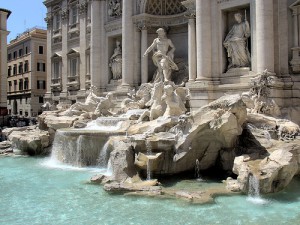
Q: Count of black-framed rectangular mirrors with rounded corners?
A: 0